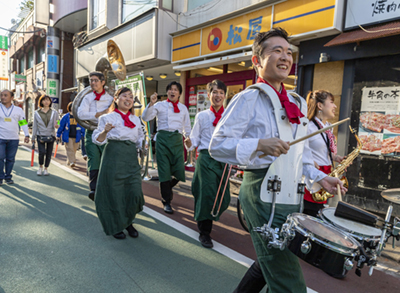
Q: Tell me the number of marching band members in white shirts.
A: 6